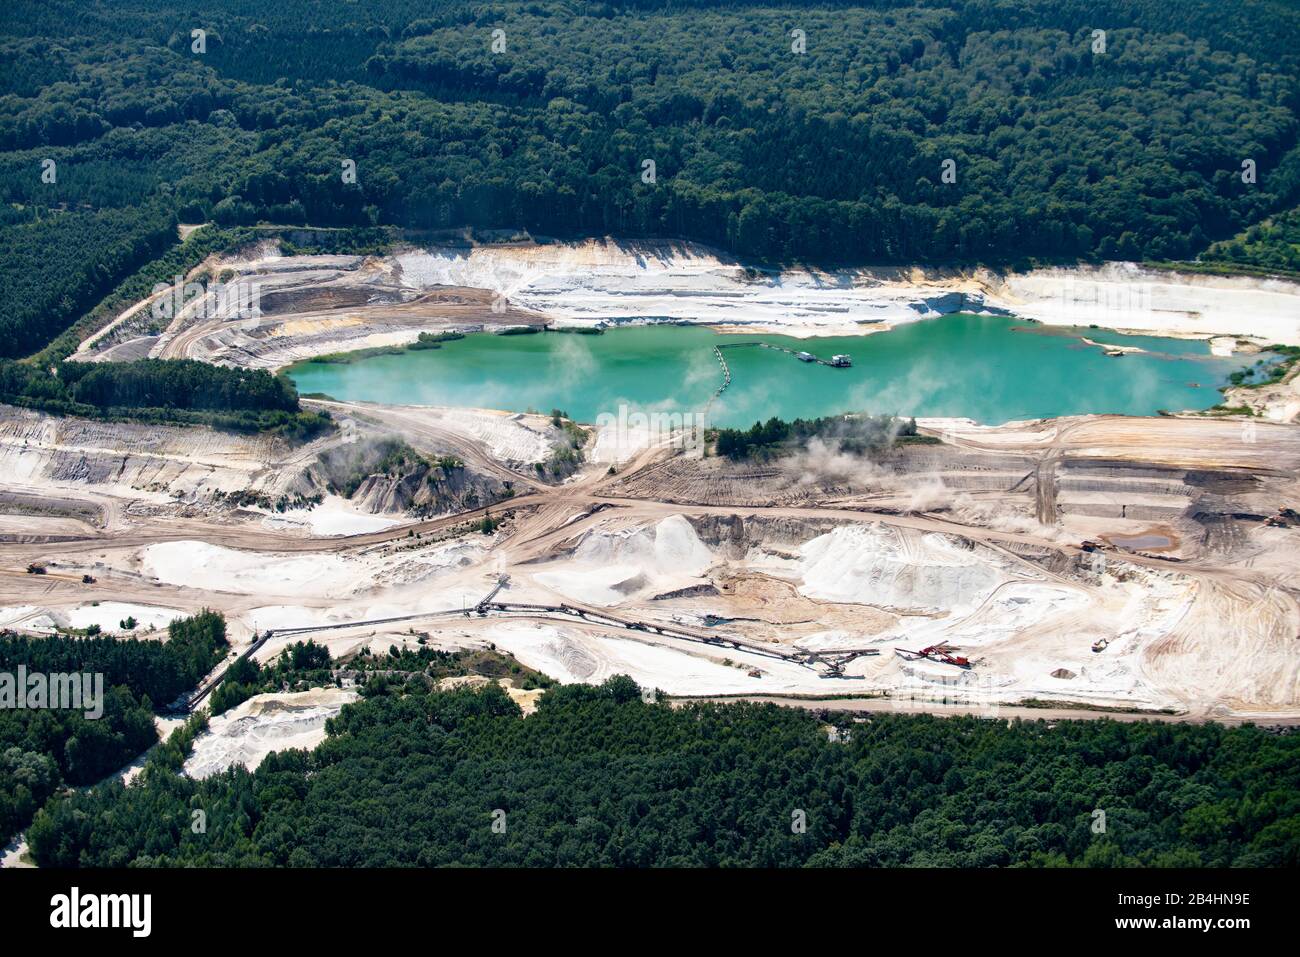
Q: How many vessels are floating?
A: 2